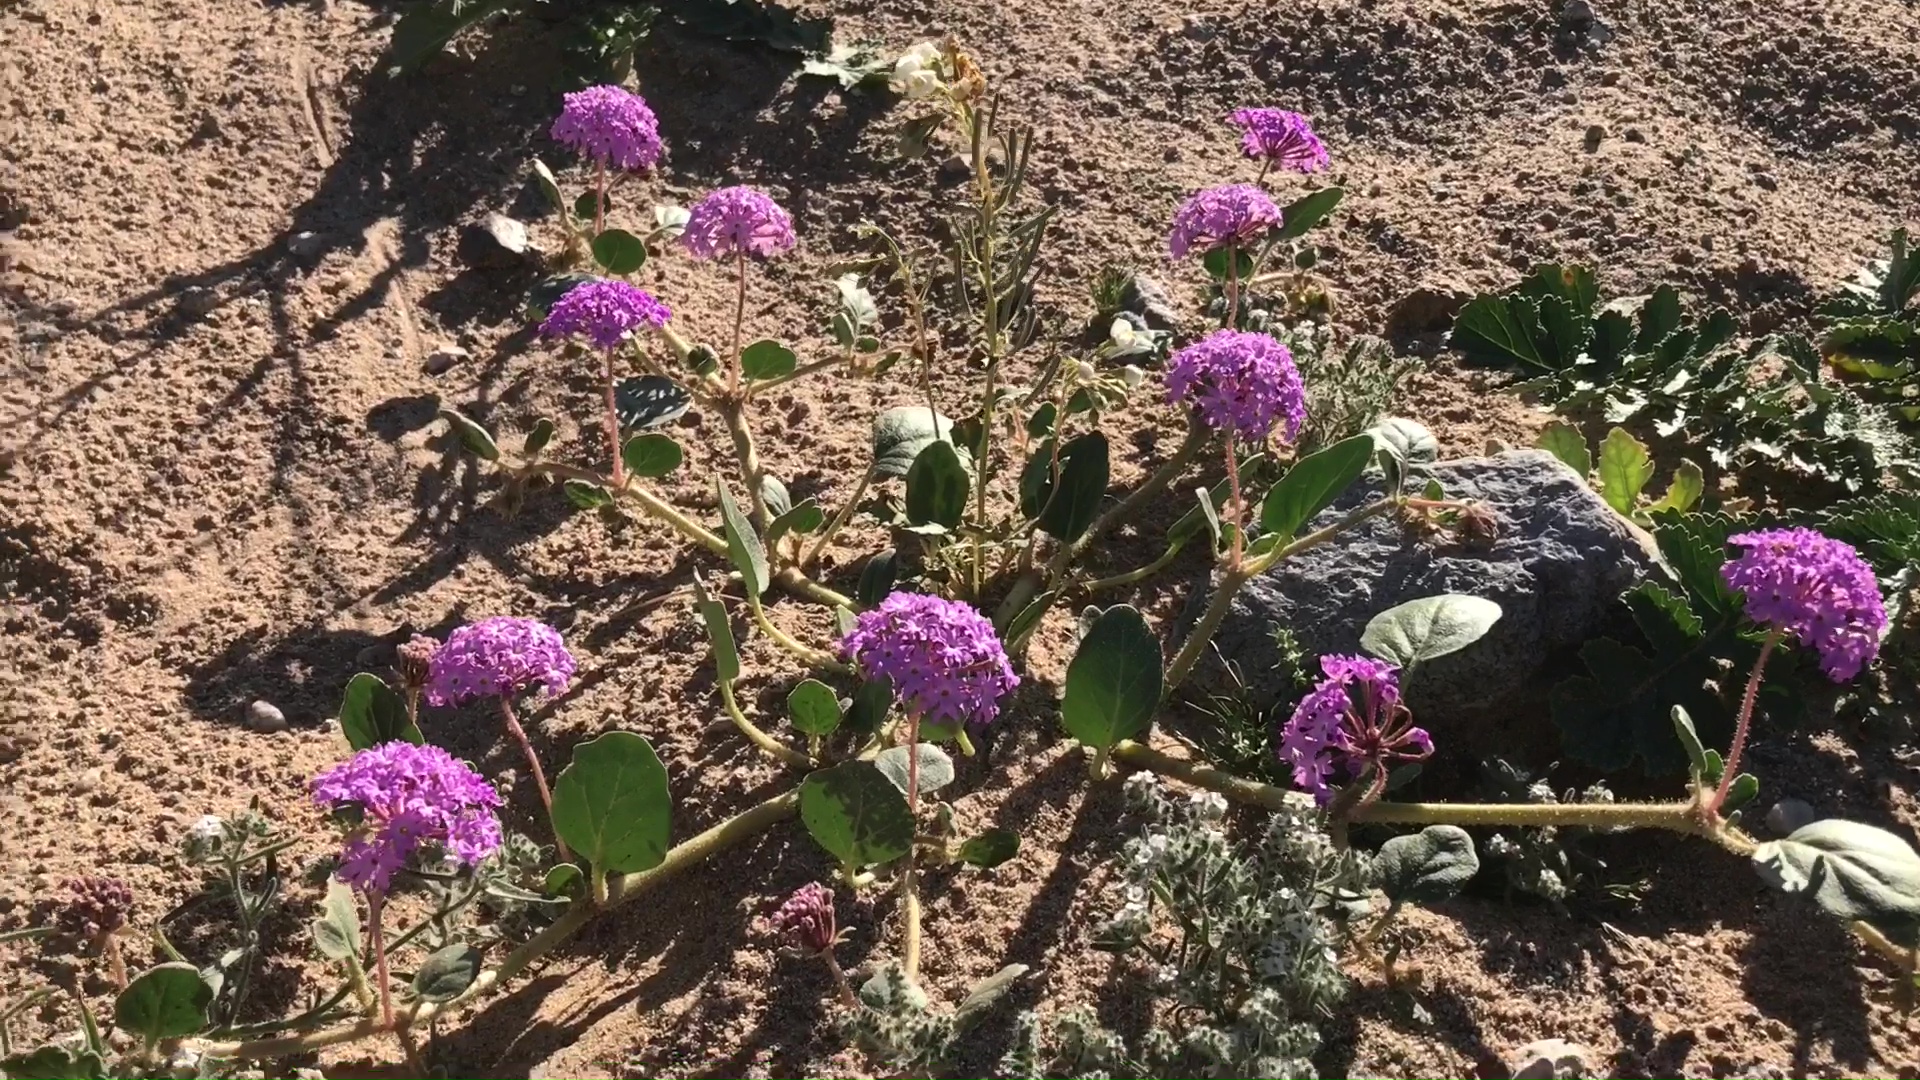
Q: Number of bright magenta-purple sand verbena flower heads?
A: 11